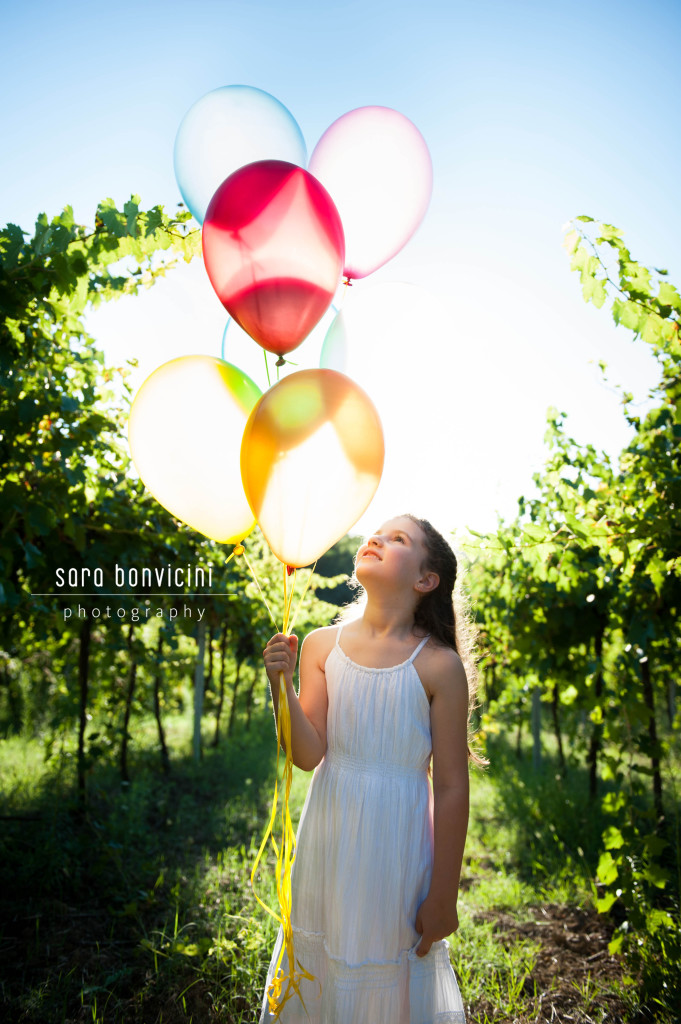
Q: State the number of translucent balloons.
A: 7